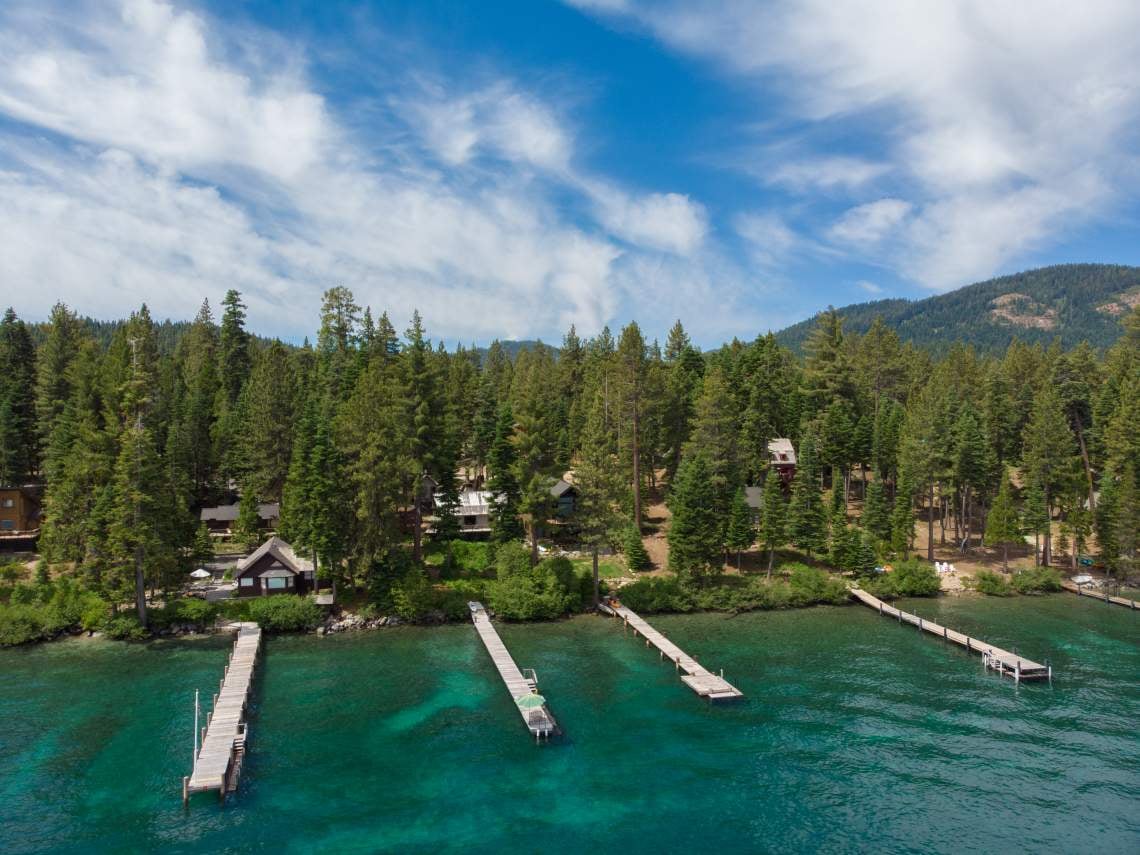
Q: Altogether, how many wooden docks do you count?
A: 5